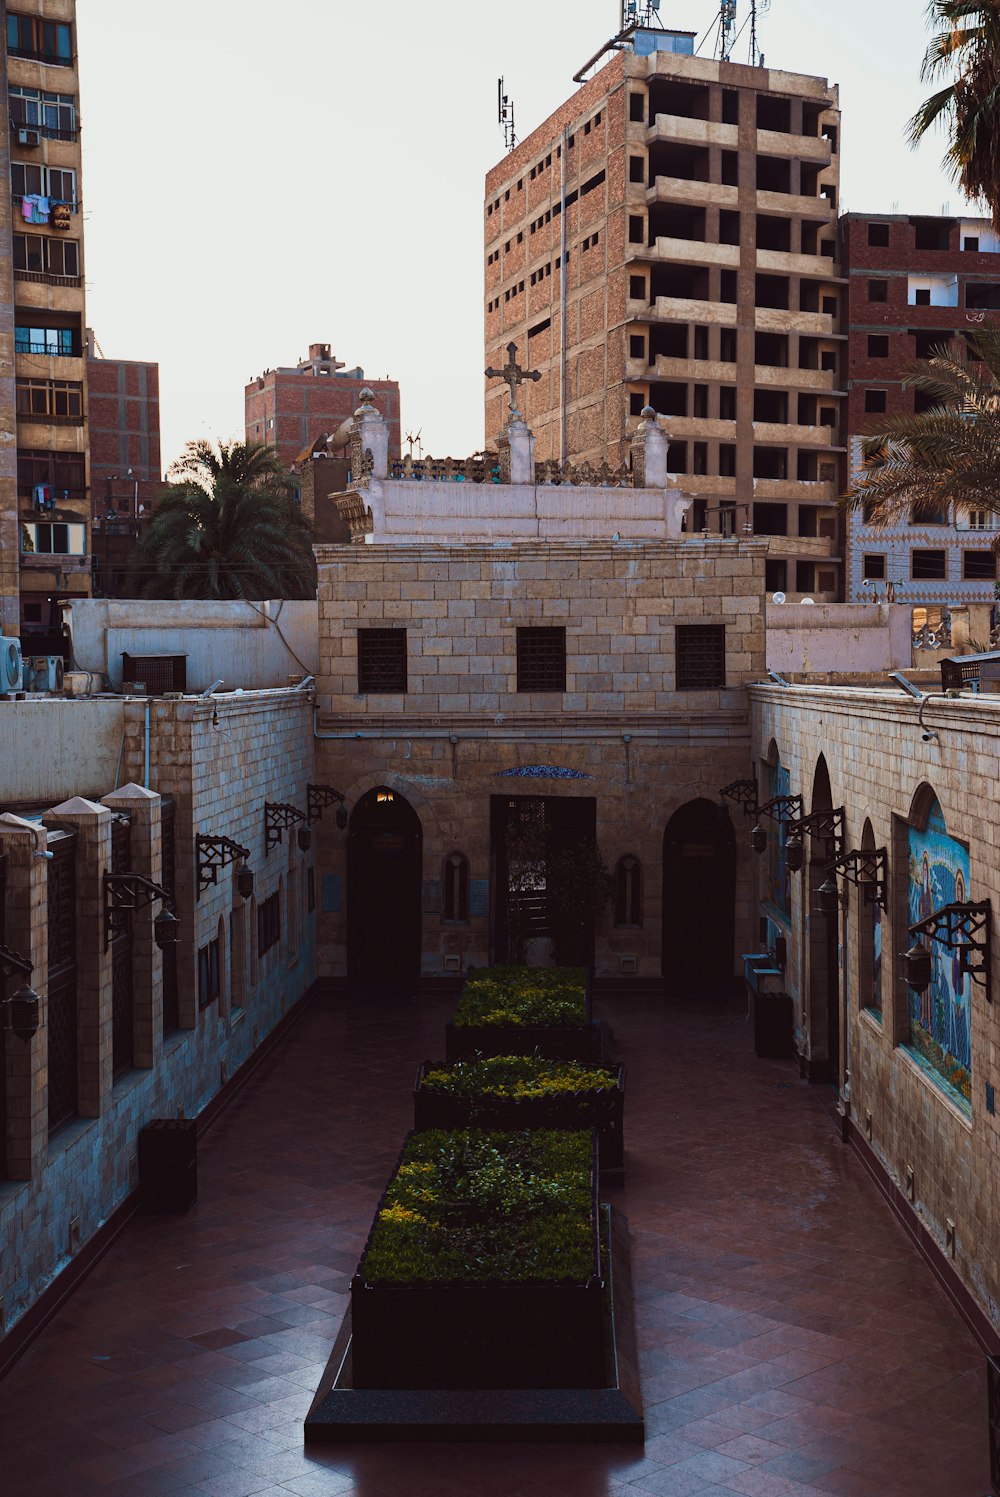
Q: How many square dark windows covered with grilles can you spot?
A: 3